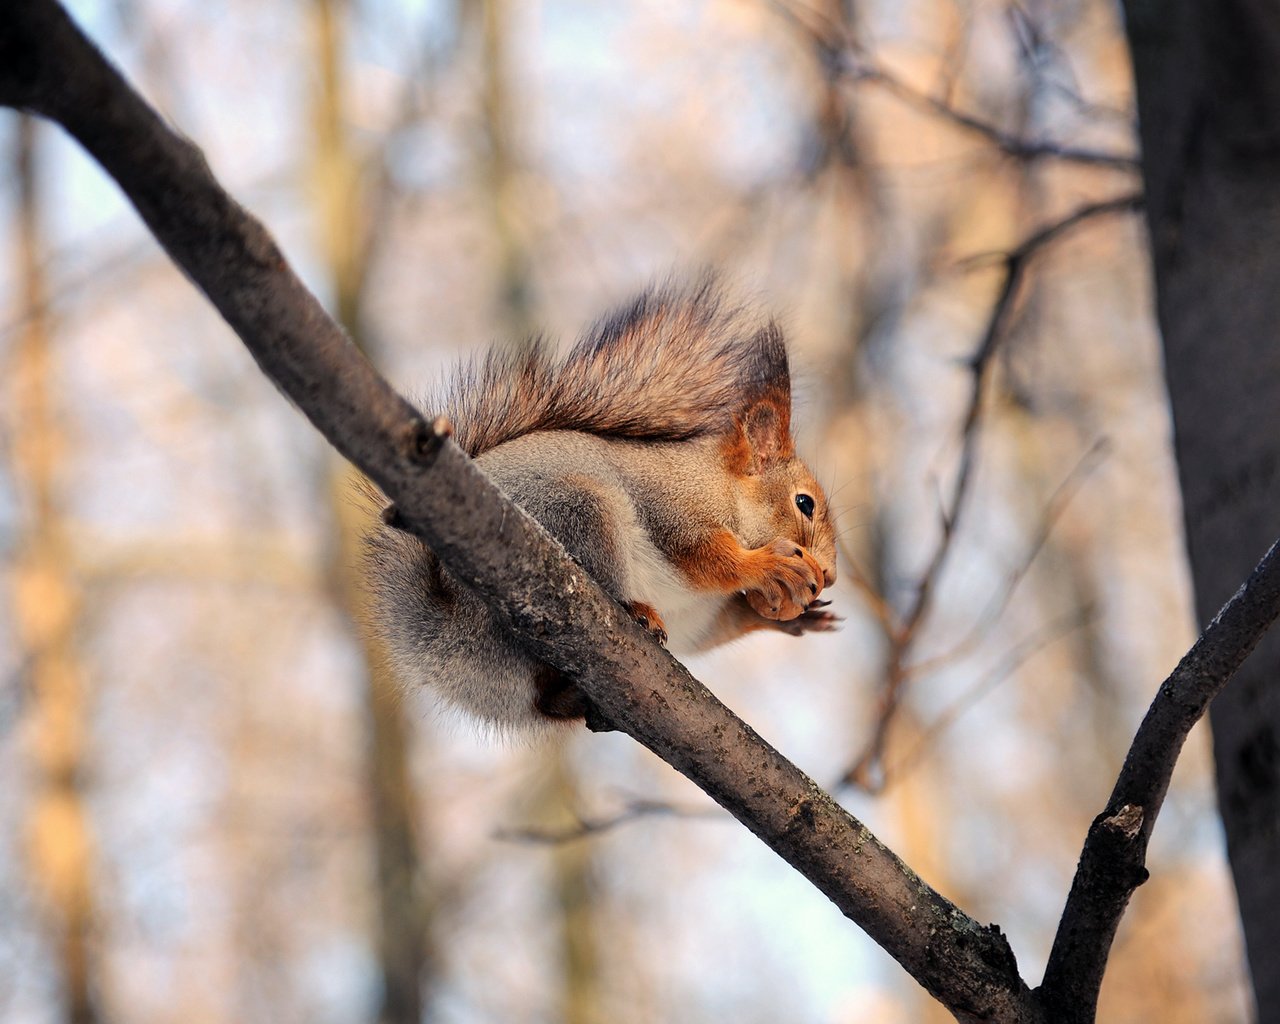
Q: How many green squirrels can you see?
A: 0